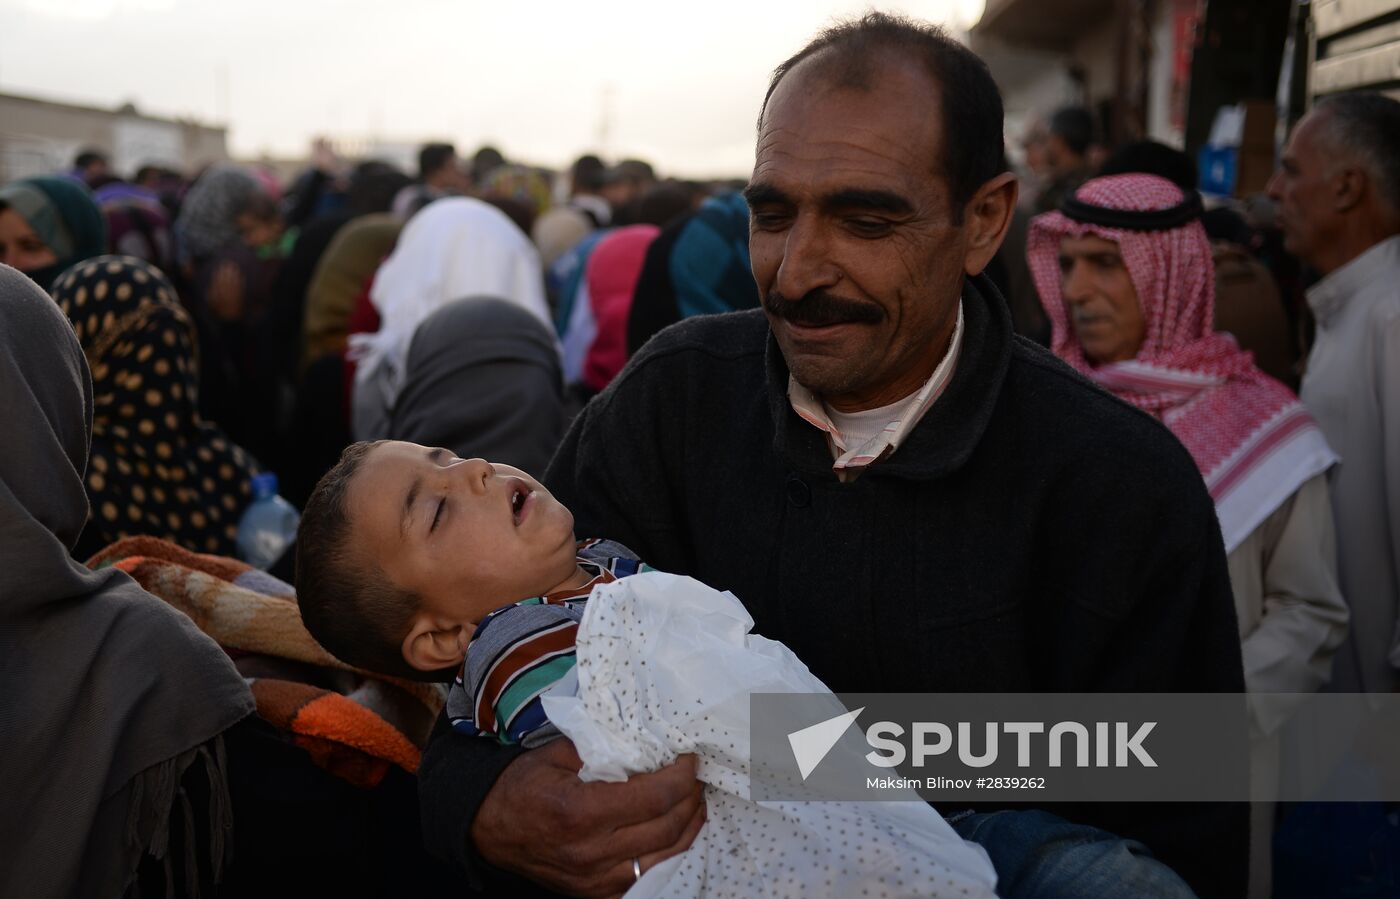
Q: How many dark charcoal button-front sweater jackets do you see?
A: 1